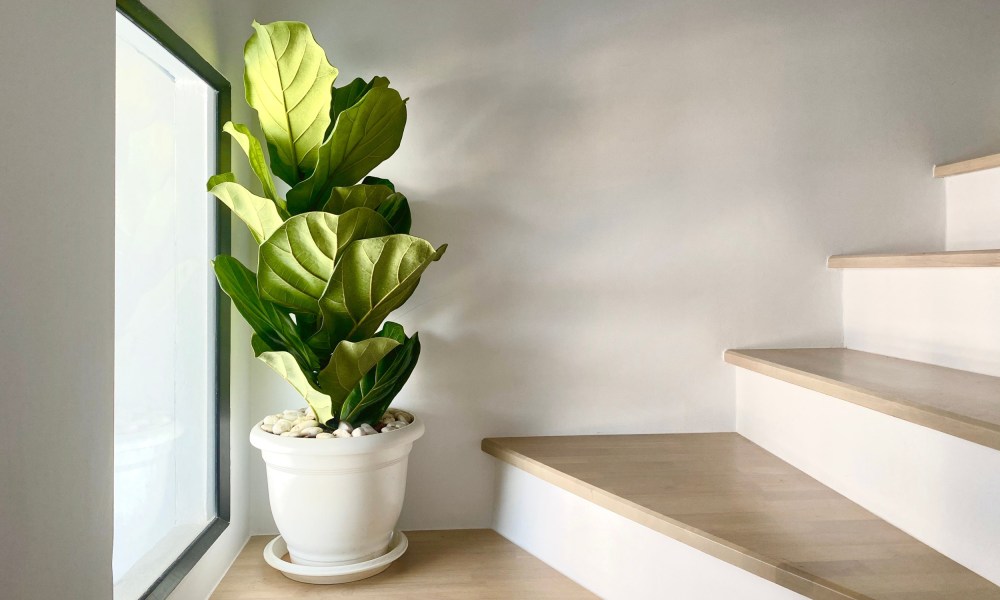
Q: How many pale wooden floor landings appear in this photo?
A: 1